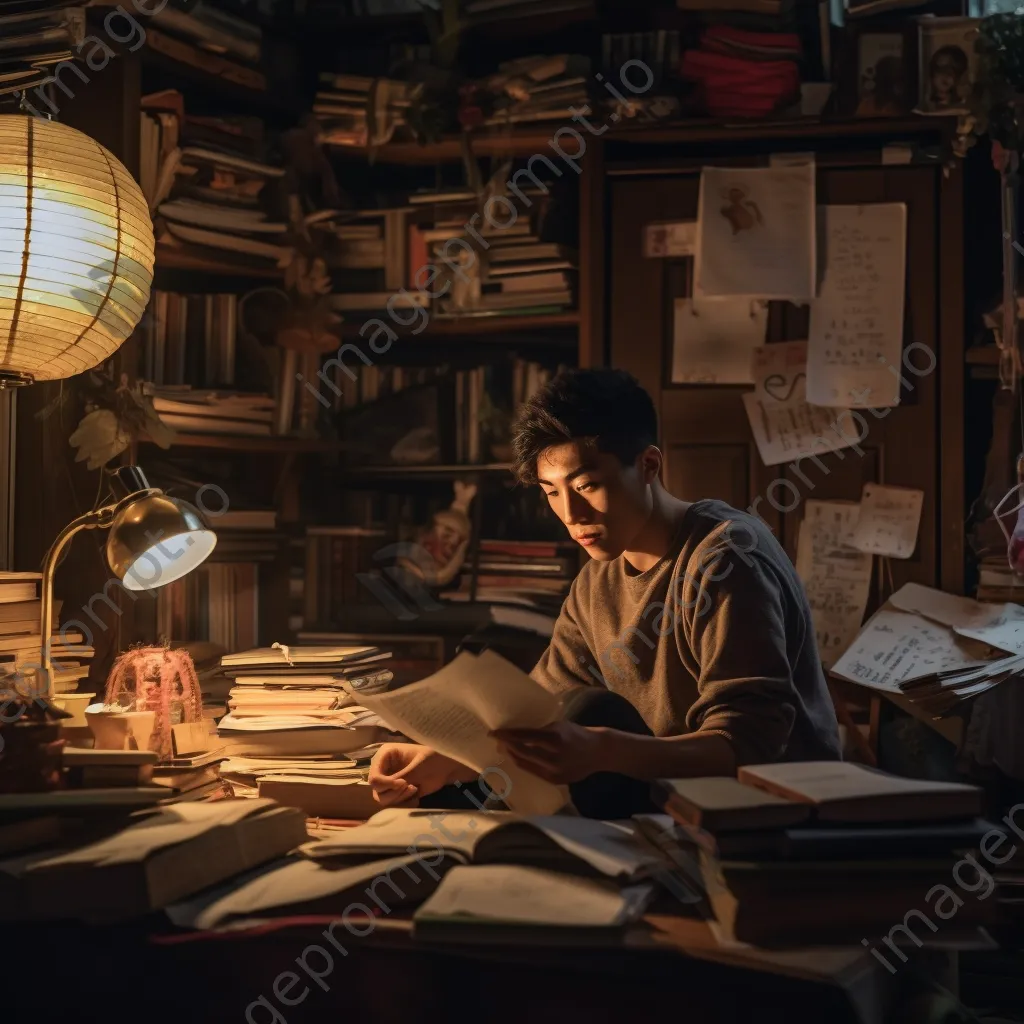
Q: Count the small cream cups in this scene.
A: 2